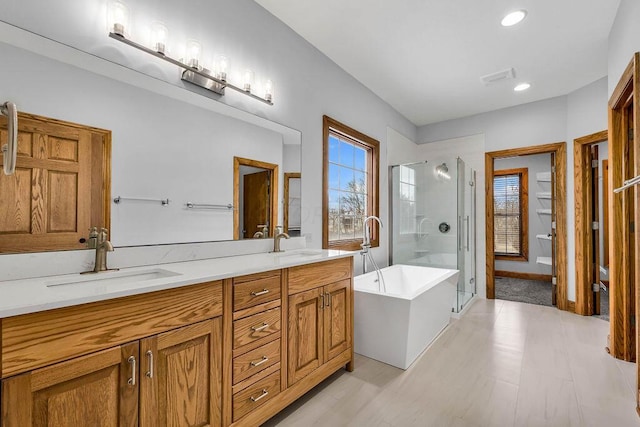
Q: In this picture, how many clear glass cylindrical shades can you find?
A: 6